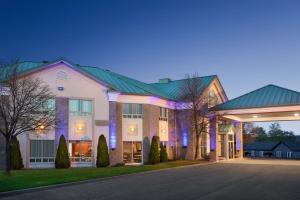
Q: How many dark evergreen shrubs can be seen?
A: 5